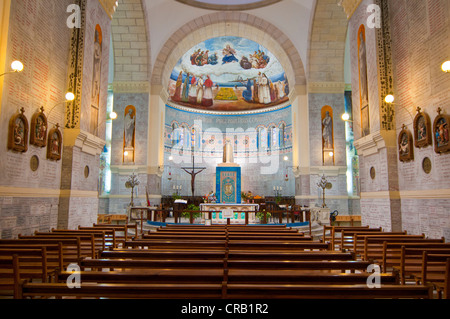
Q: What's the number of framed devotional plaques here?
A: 6